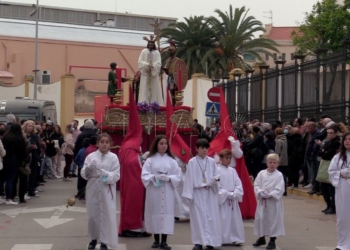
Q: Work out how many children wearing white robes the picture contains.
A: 6